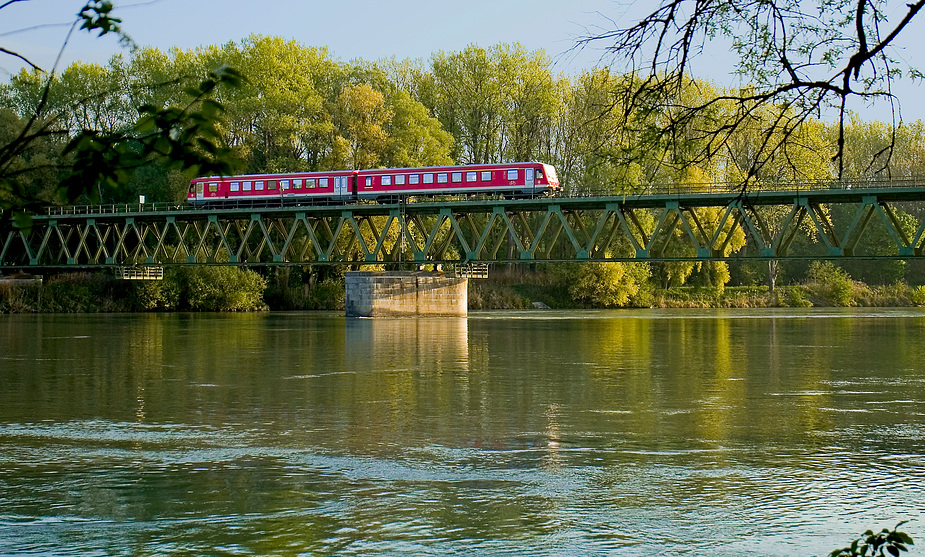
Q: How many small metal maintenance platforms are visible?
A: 2